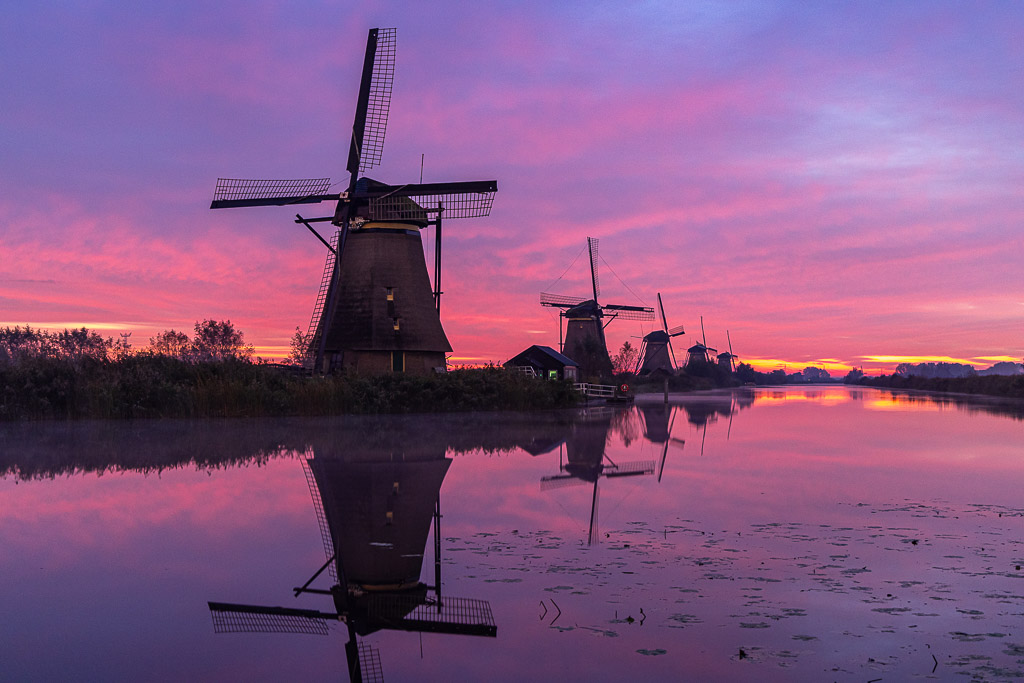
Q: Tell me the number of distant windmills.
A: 4